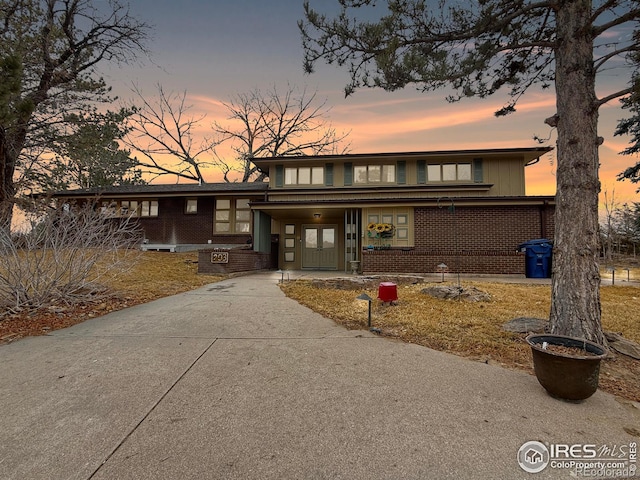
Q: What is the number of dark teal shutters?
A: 6